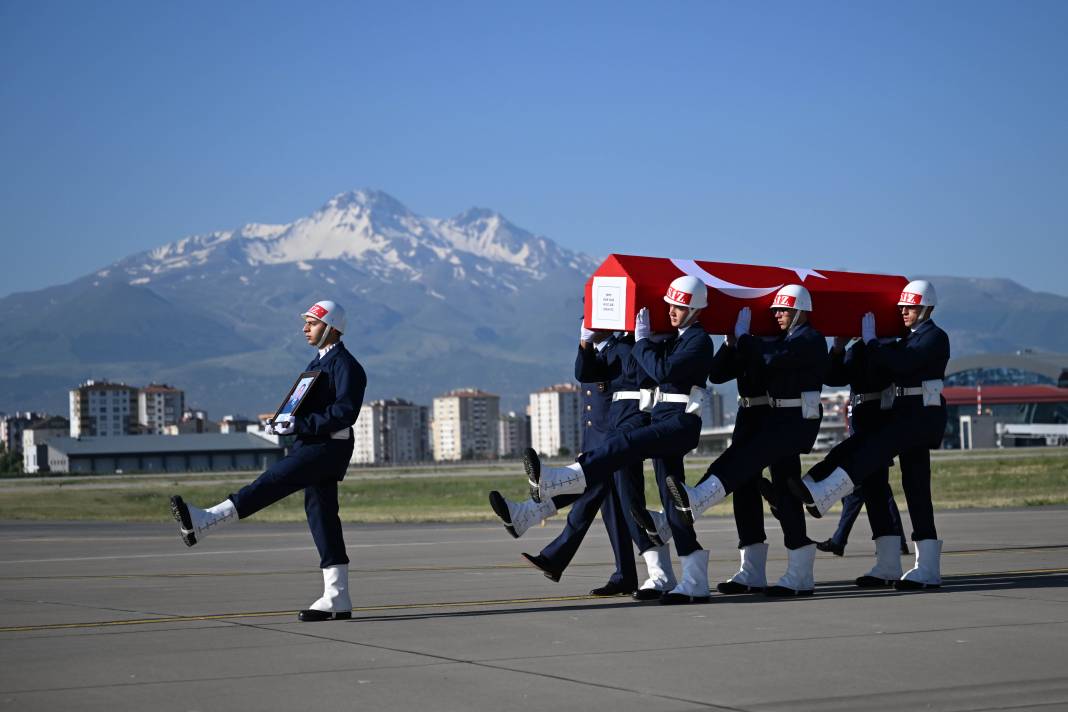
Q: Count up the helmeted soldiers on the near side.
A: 3